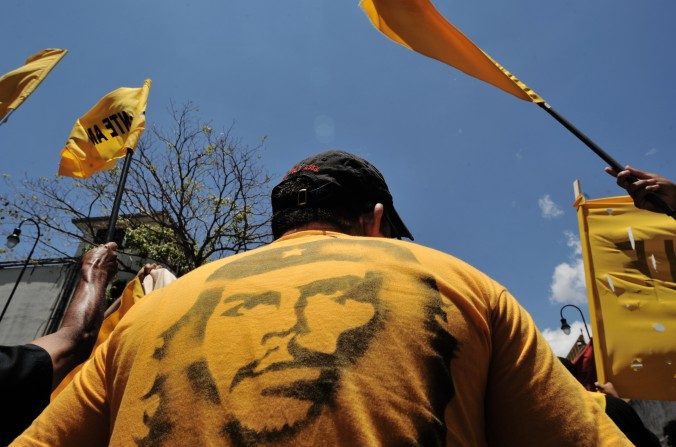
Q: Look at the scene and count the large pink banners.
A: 0